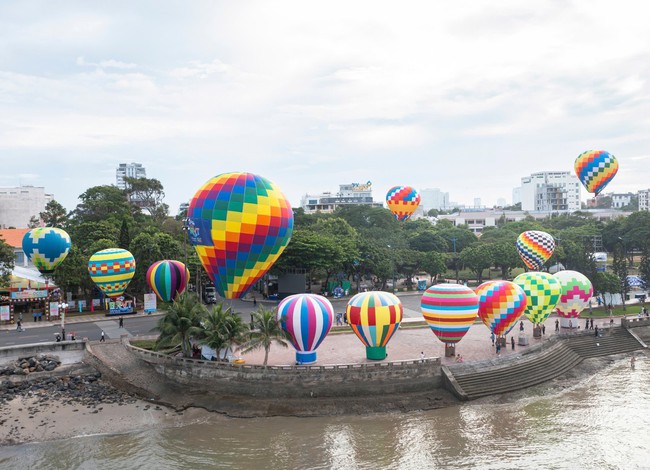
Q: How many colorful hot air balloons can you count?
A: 13